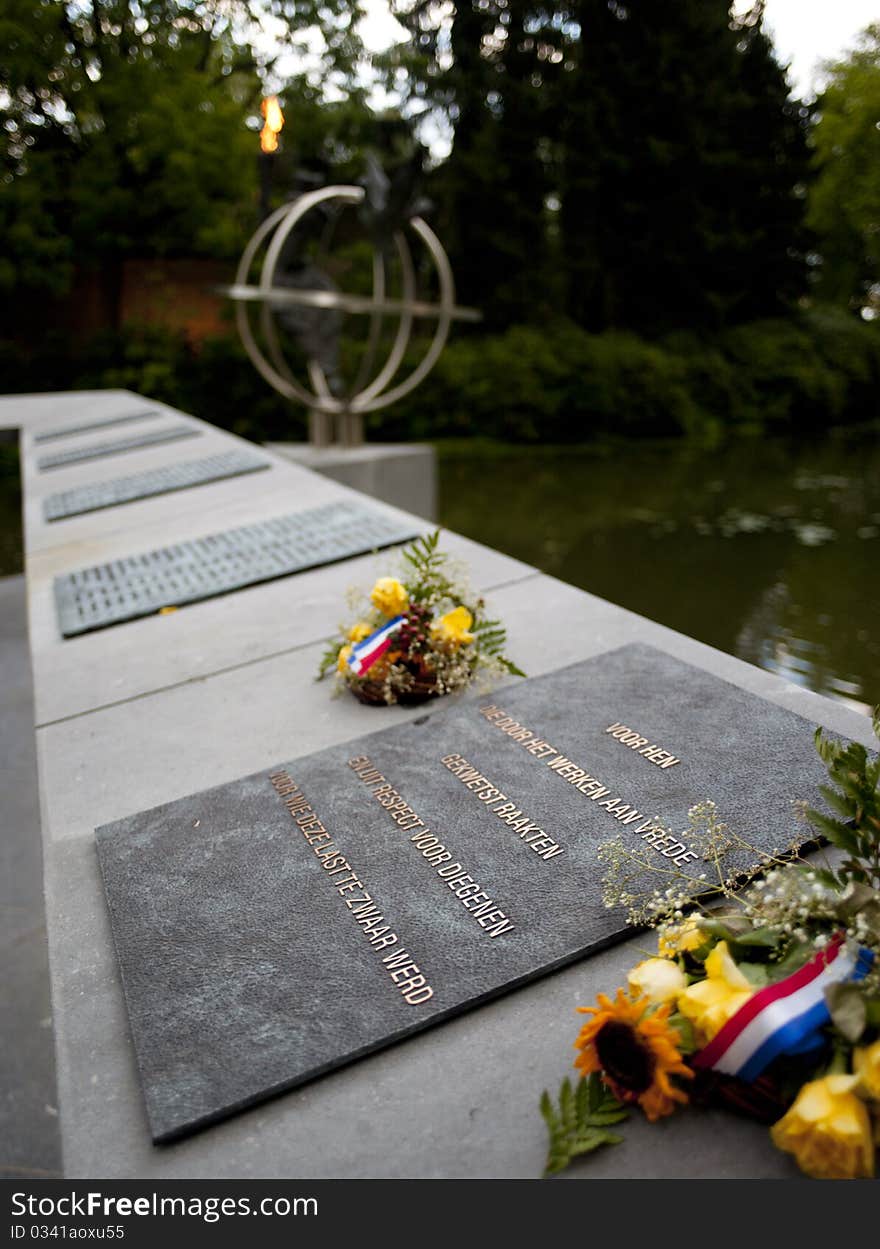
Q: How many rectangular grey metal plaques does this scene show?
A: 5